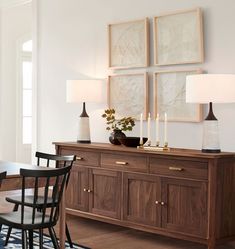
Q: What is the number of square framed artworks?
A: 4